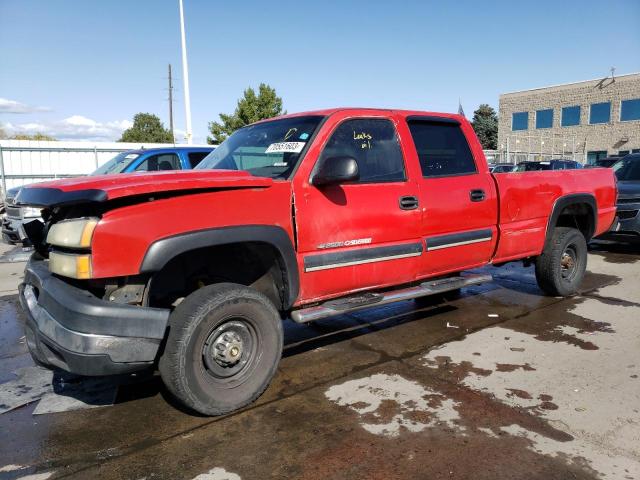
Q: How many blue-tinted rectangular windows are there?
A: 5